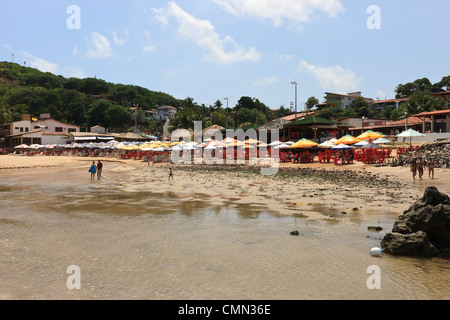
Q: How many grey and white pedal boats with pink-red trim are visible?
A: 0